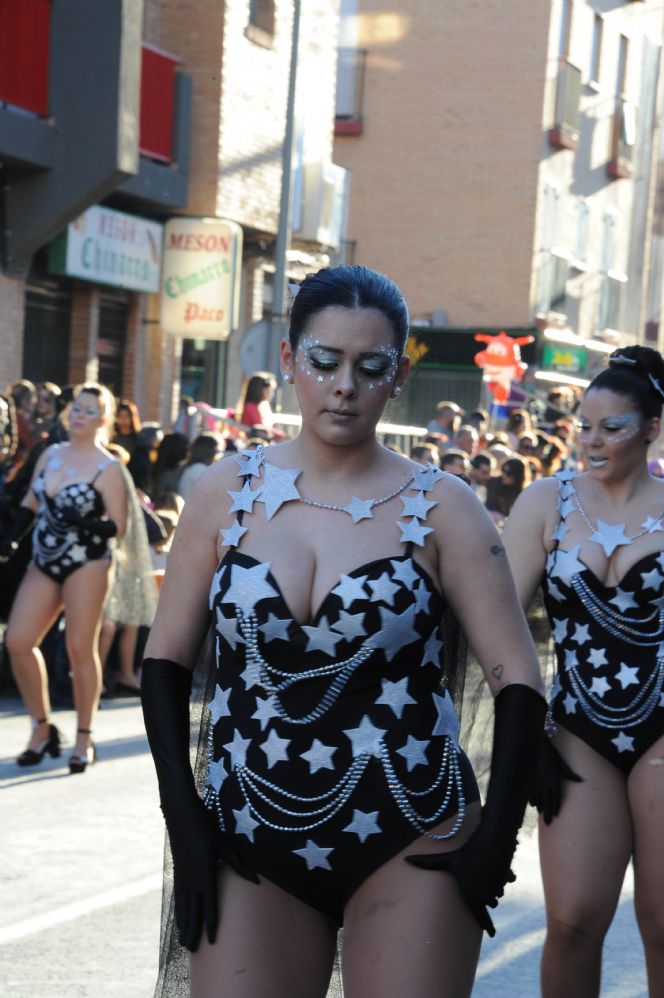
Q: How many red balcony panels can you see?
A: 2